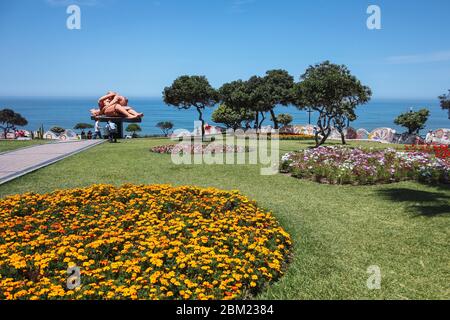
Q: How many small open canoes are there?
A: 0